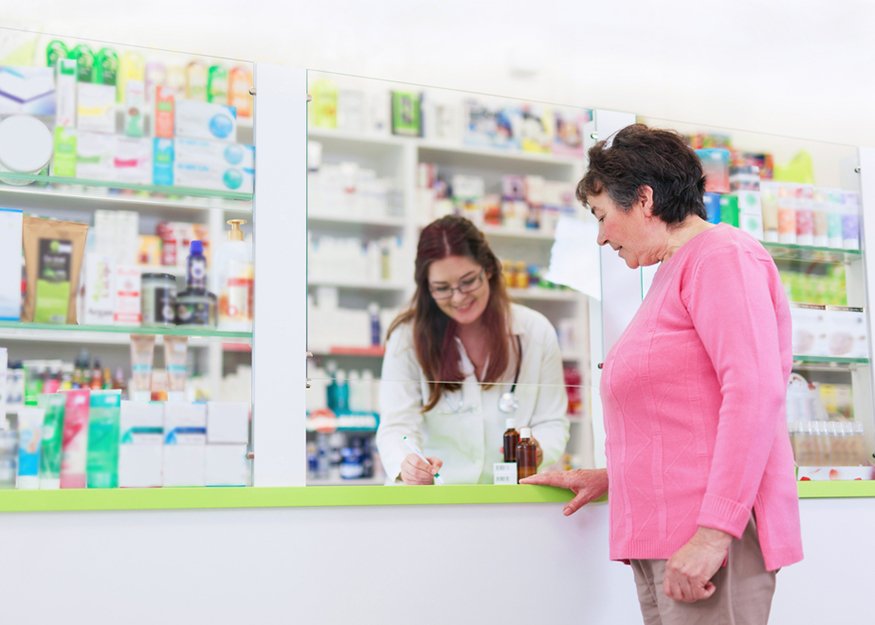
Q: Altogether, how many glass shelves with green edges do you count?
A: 4